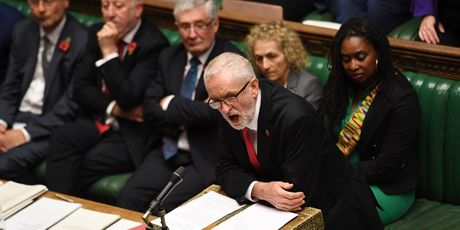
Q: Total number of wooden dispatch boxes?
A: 1